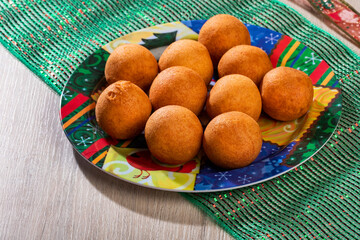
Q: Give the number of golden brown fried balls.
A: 10